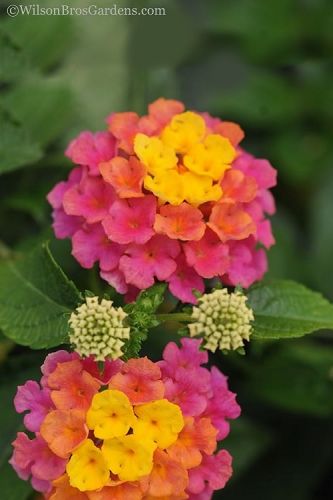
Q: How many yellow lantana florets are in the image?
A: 9